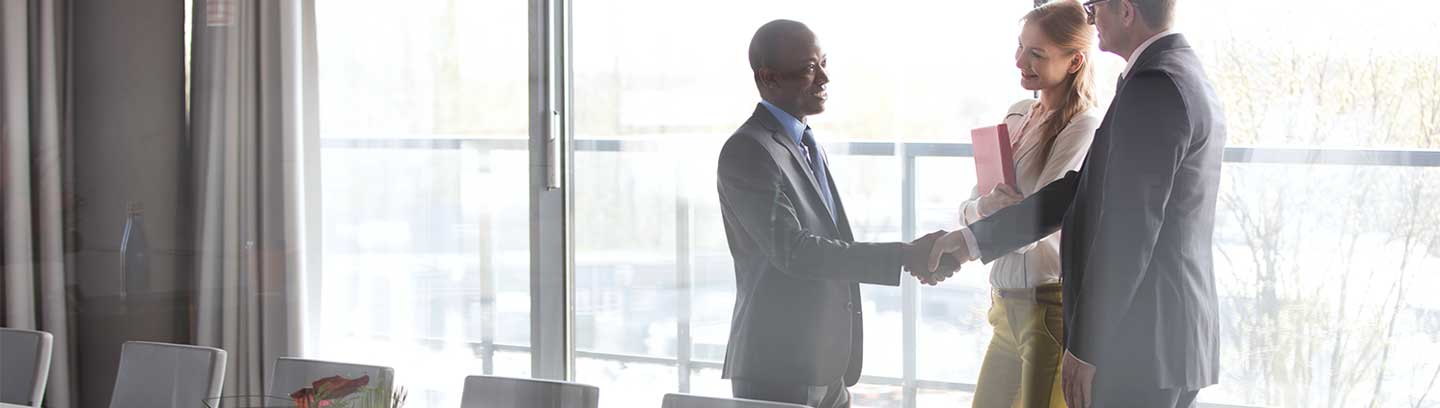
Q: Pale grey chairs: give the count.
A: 5